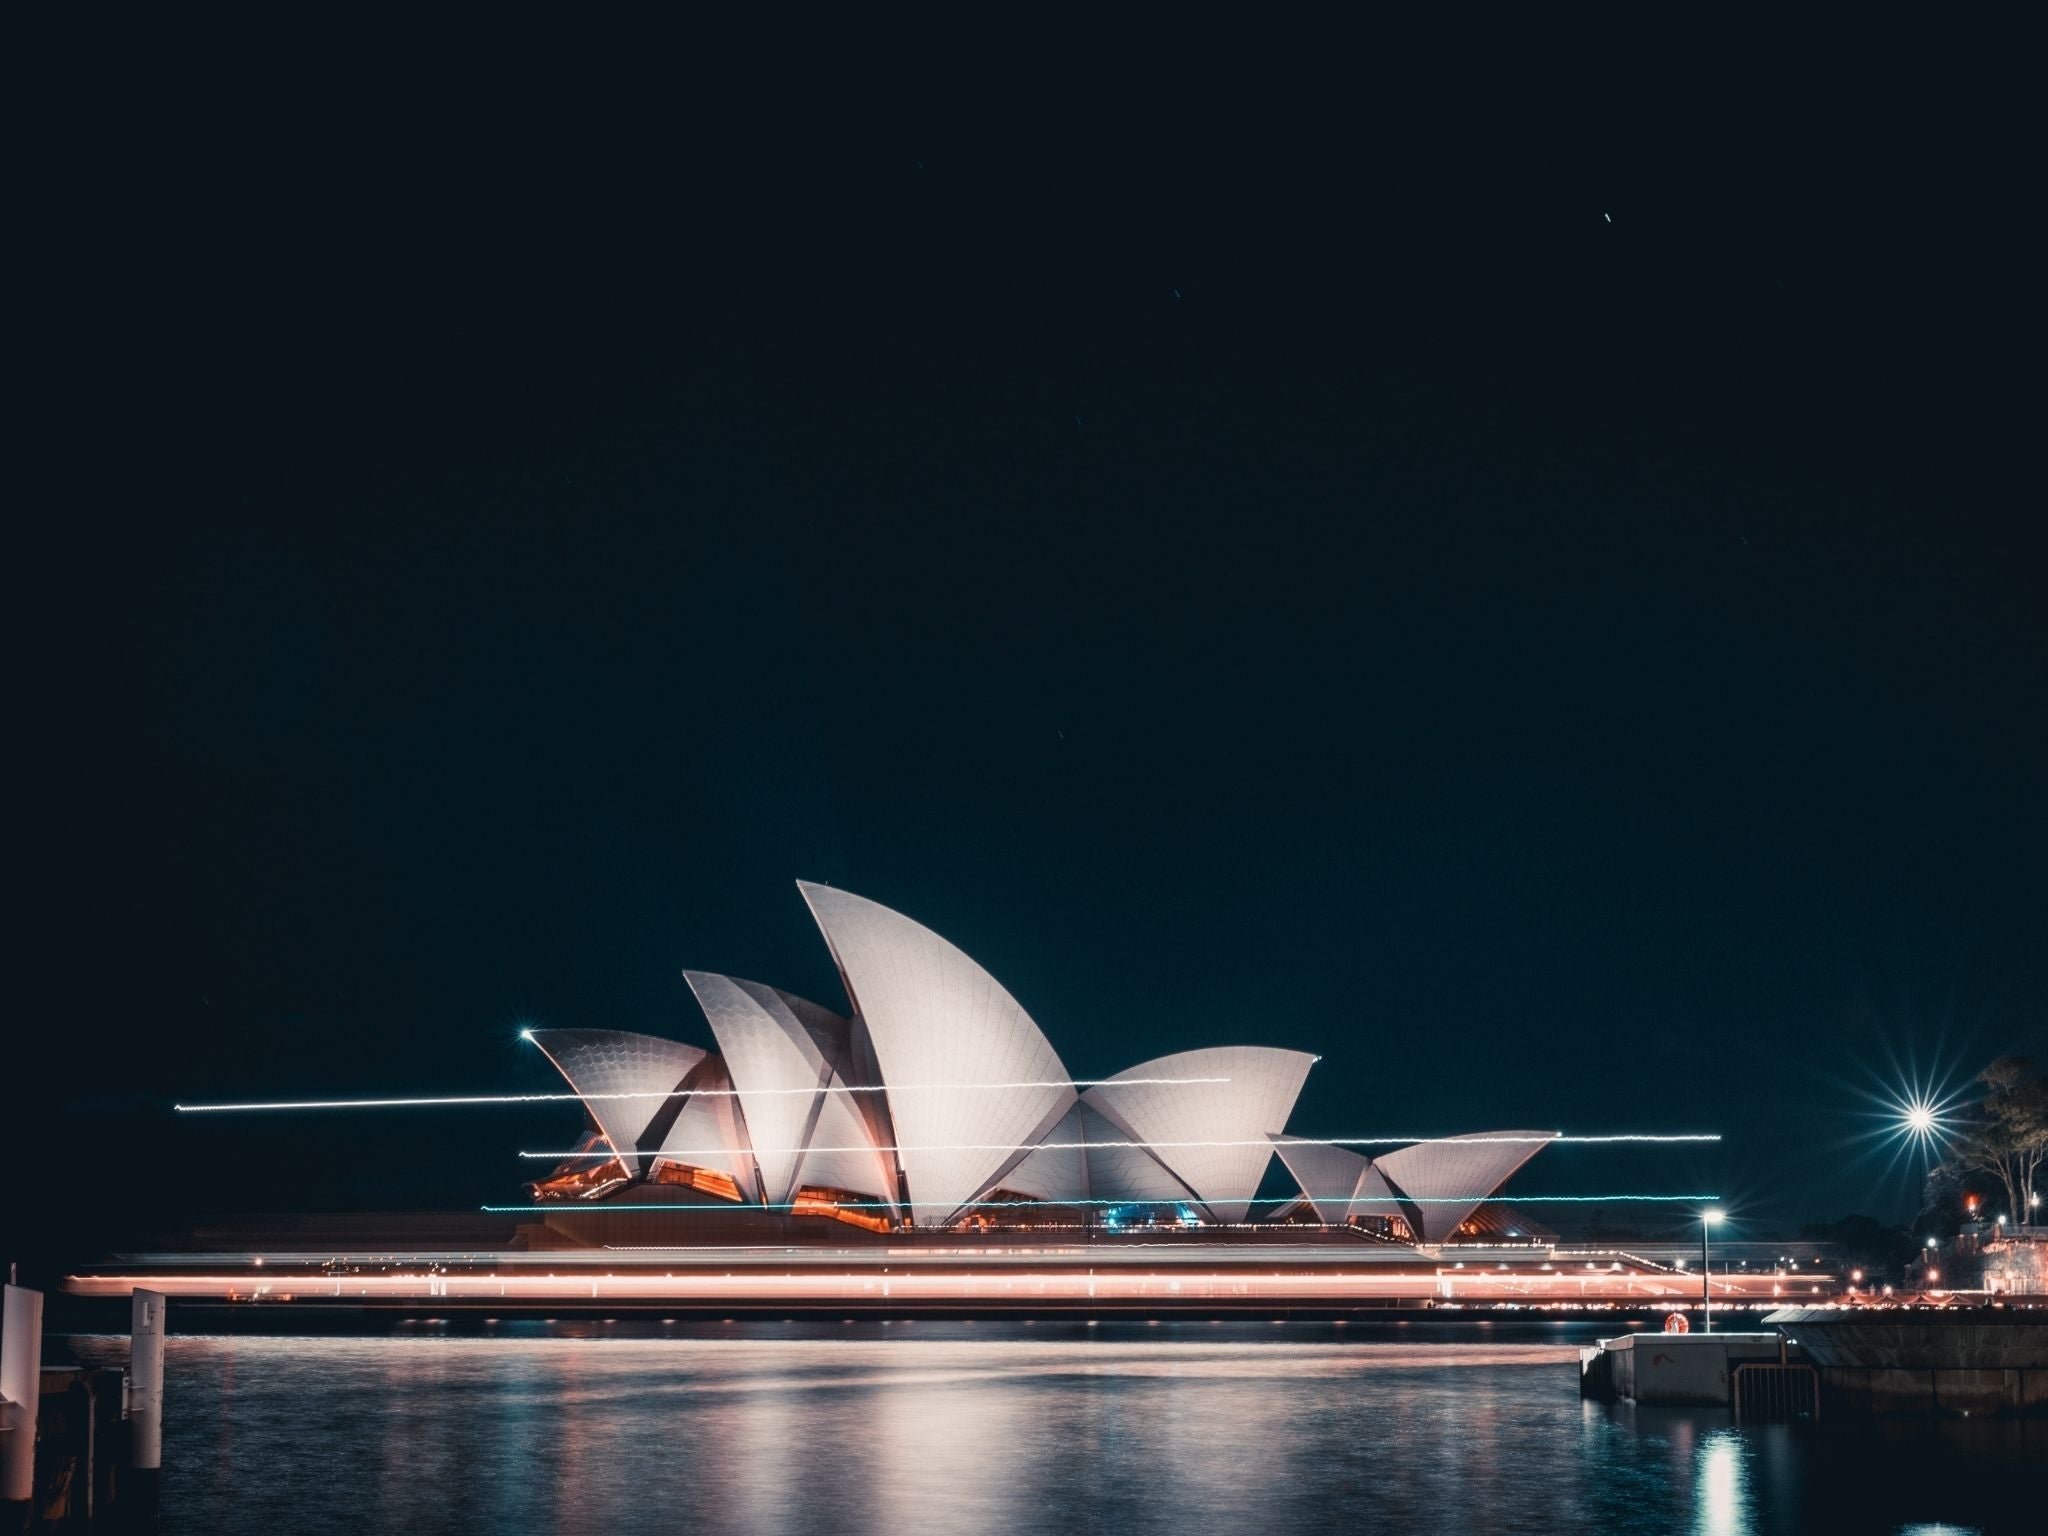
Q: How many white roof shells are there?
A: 6